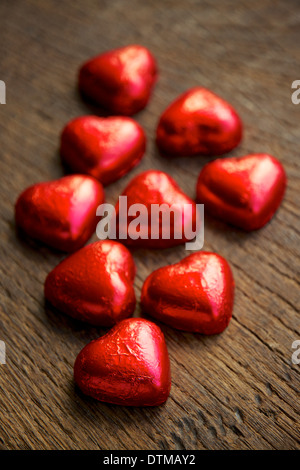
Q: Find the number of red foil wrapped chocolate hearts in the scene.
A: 9